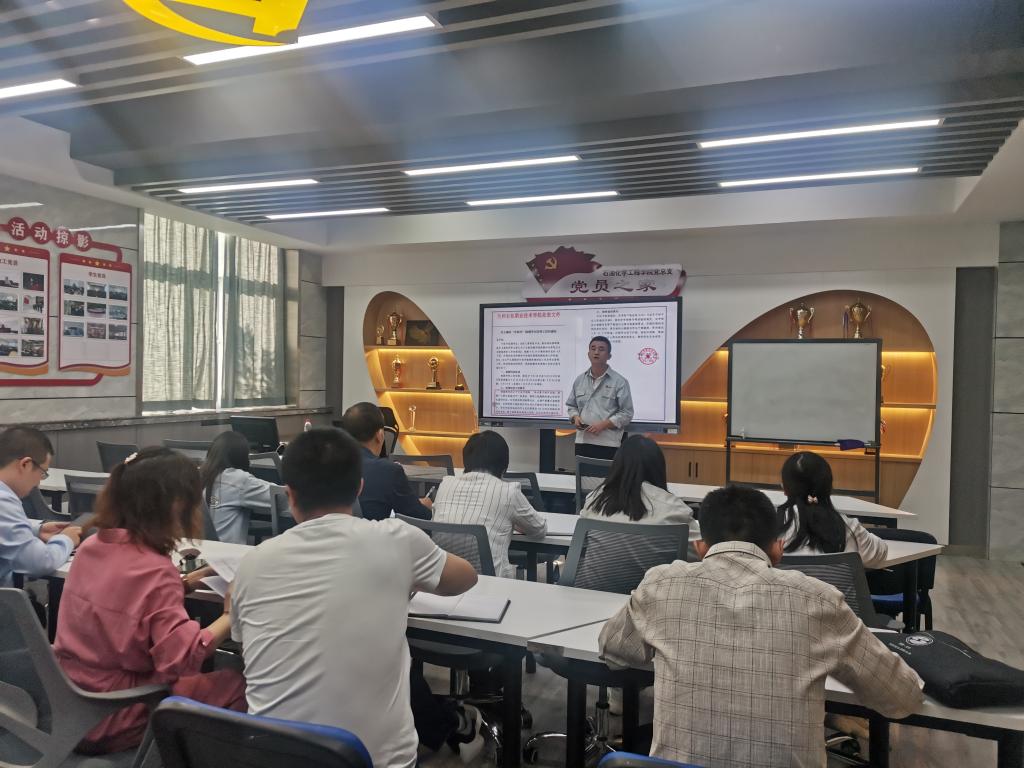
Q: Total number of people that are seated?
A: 9